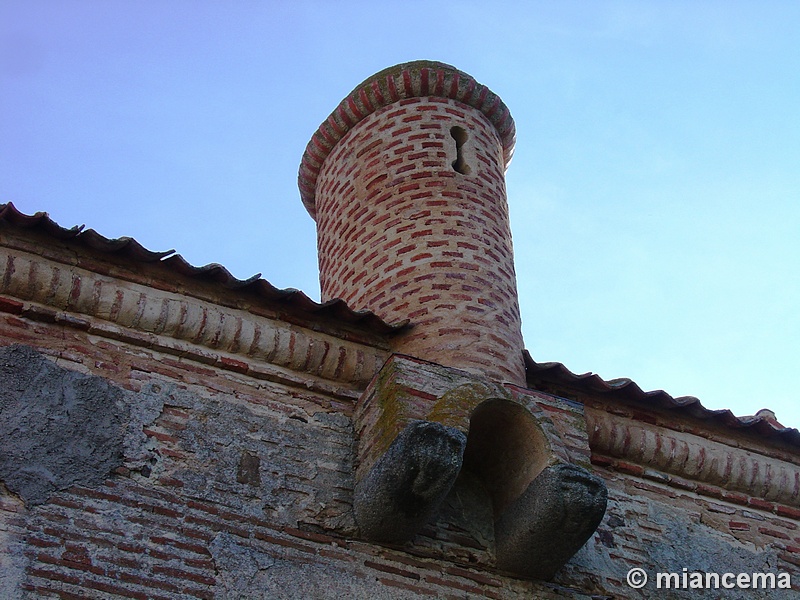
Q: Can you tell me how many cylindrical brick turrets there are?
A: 1